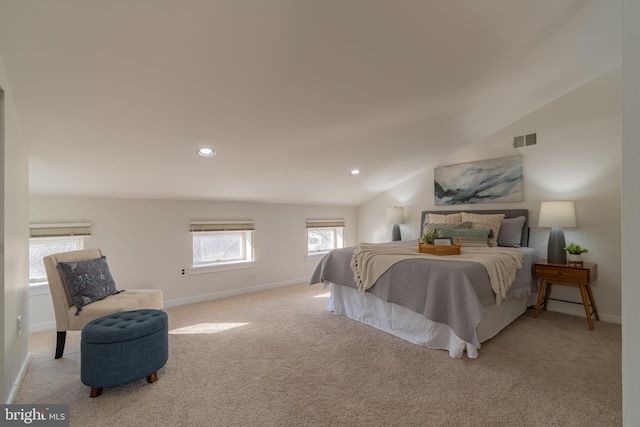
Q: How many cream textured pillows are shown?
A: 2